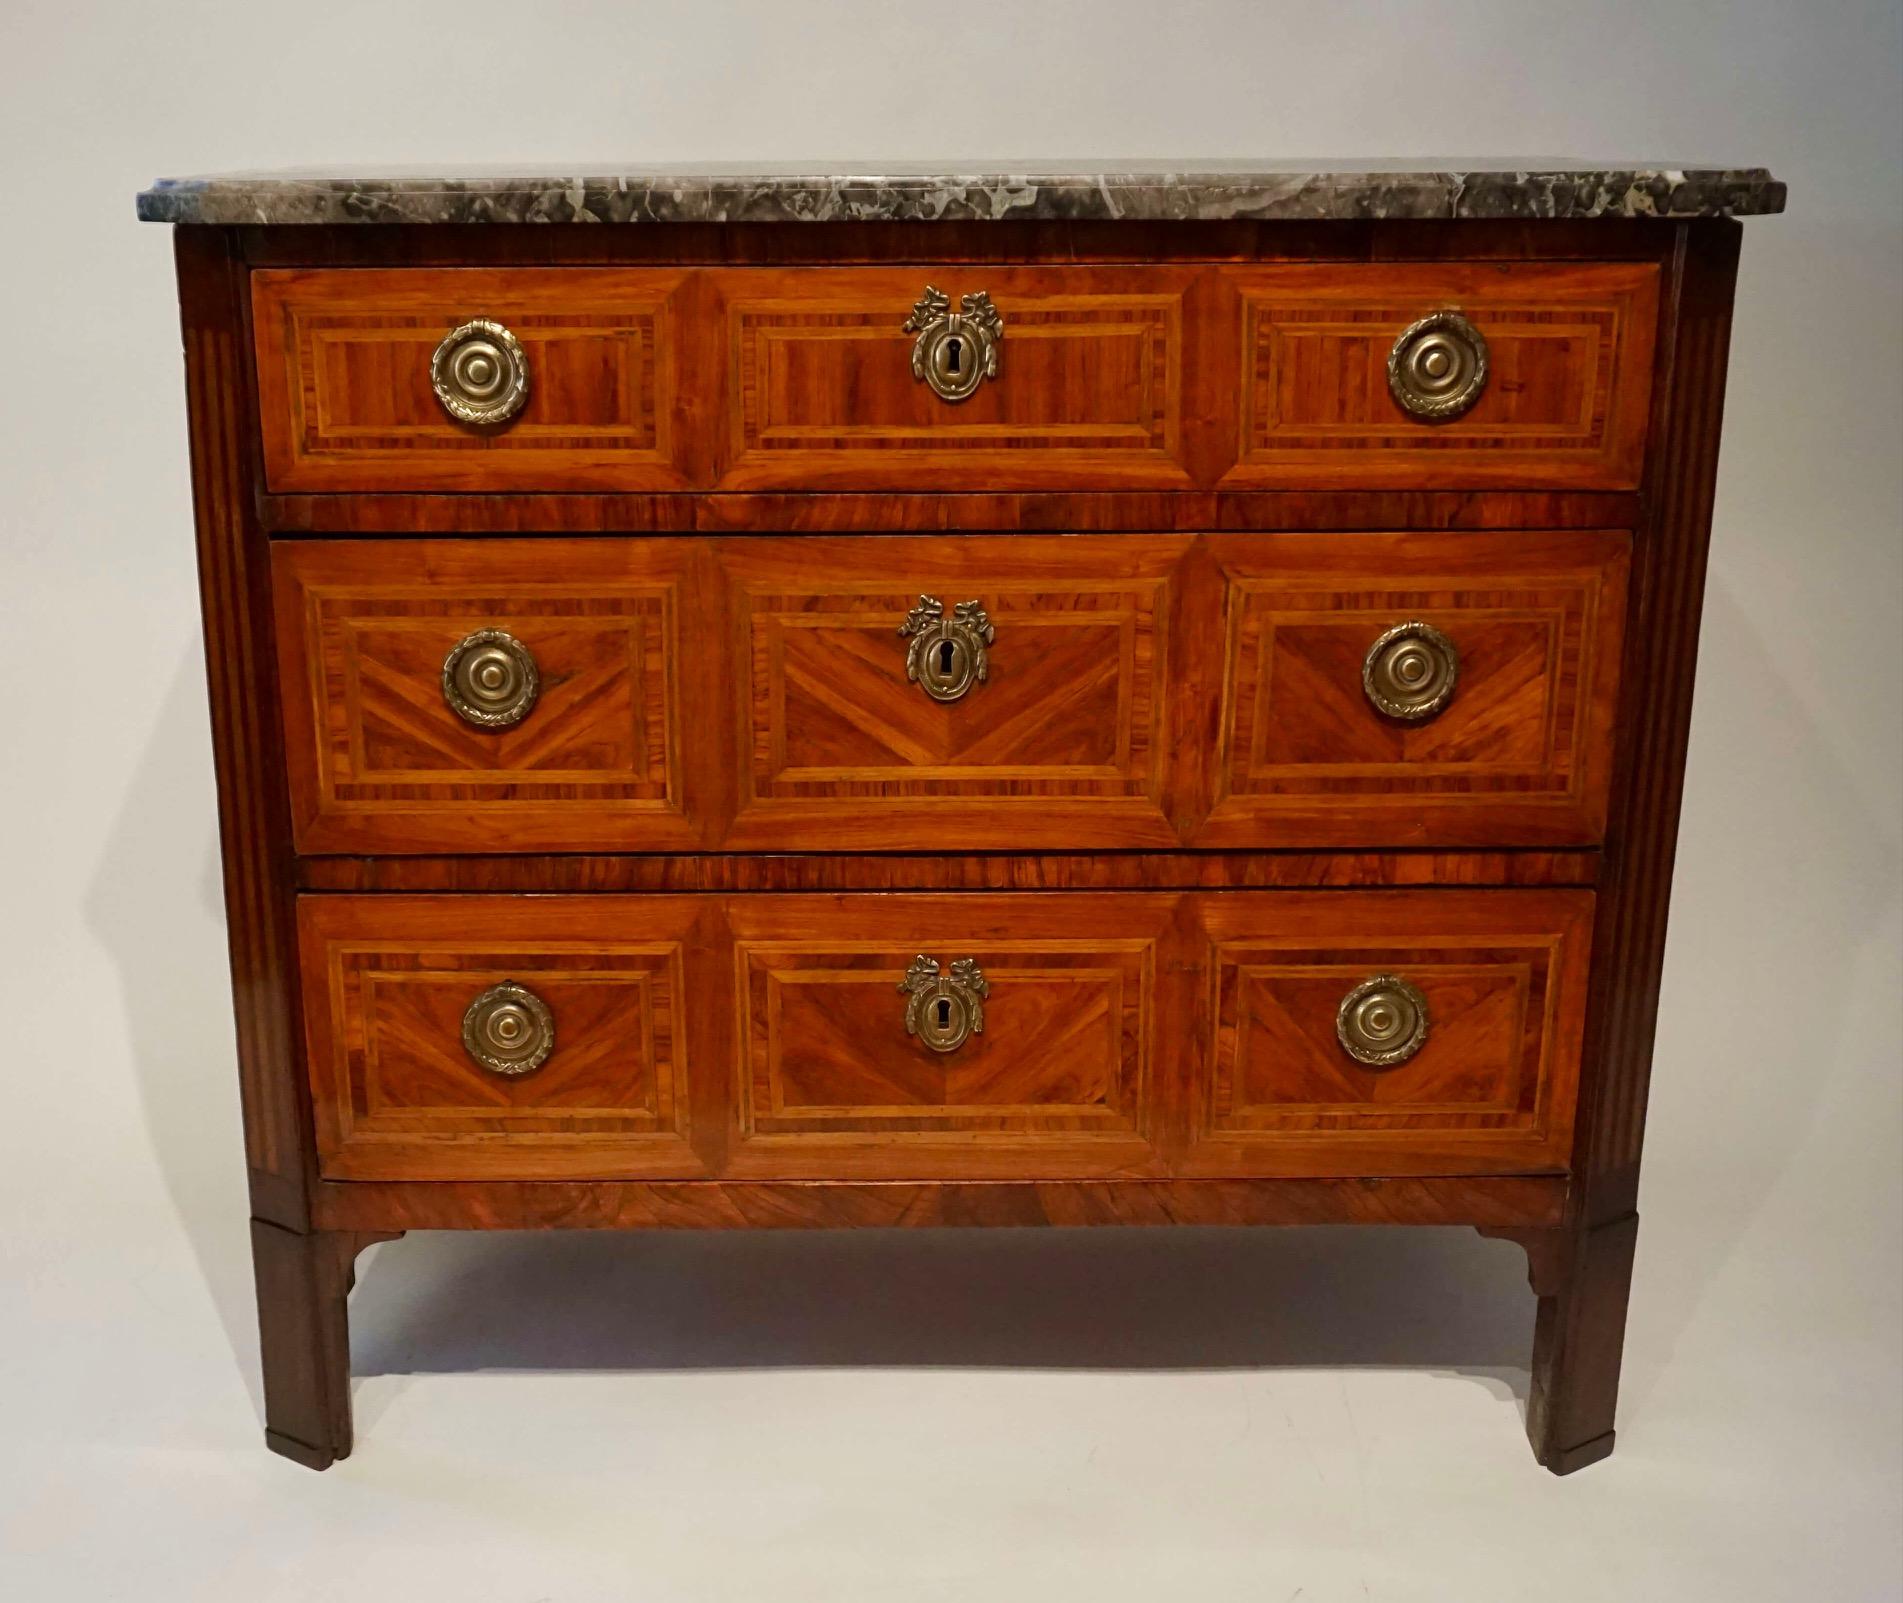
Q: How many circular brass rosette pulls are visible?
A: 6